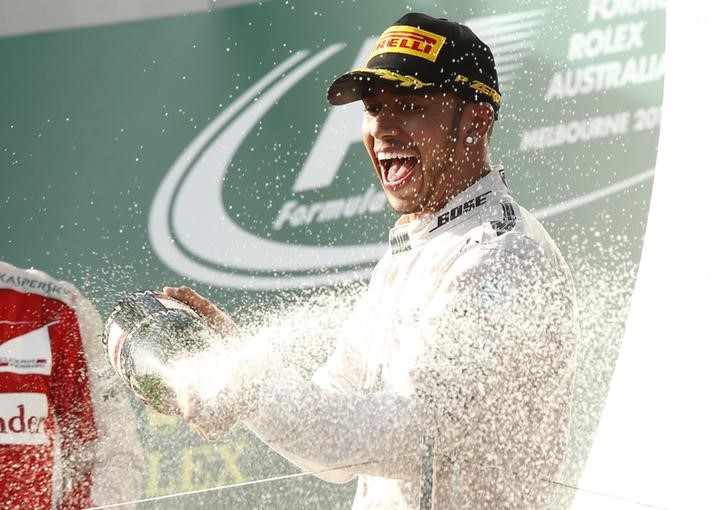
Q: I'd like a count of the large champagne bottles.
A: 1